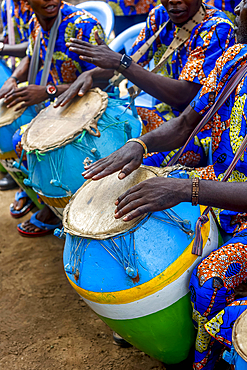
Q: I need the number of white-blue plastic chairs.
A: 2